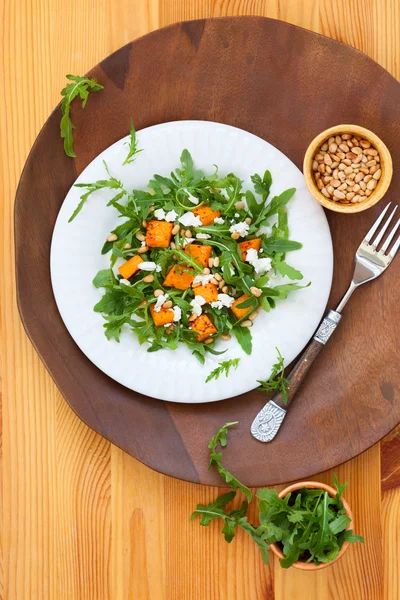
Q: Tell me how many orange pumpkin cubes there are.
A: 10